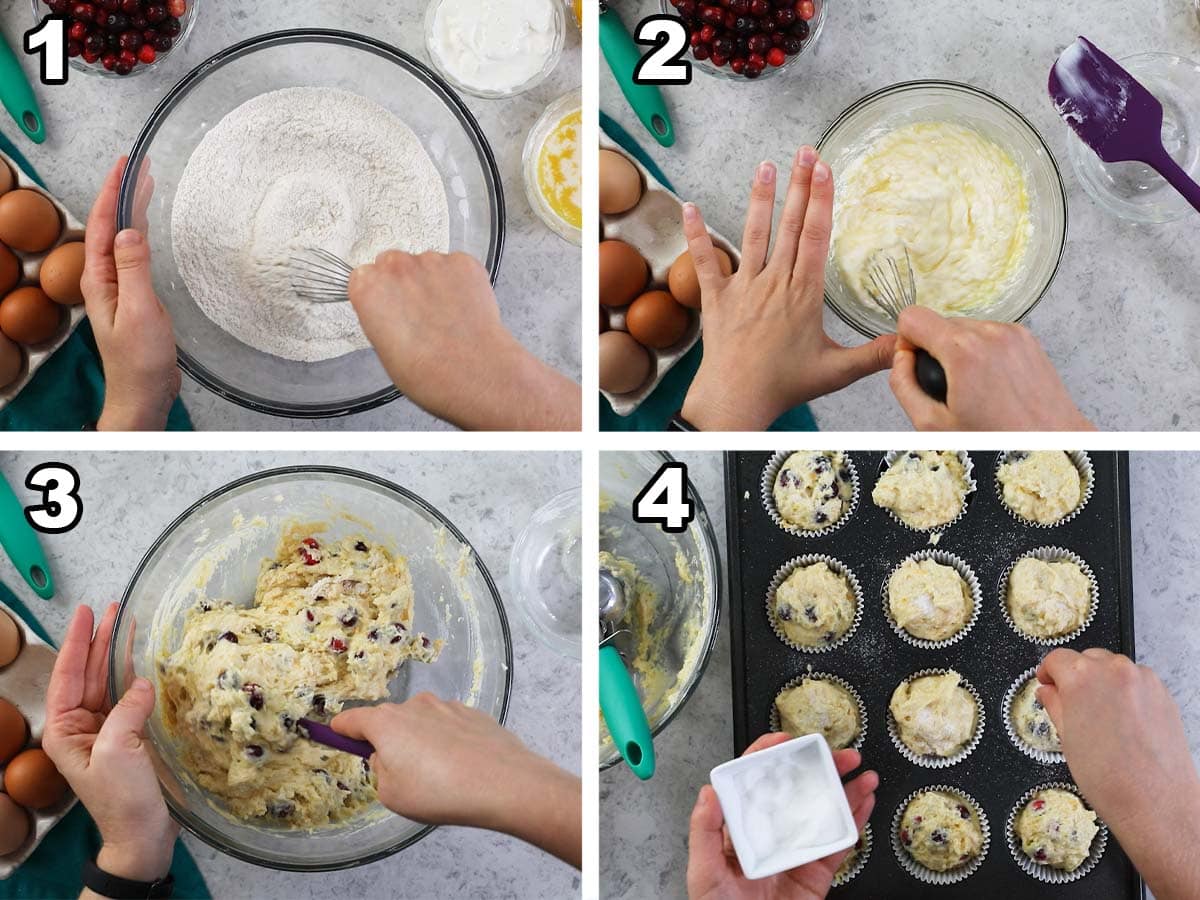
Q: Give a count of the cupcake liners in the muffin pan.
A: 12